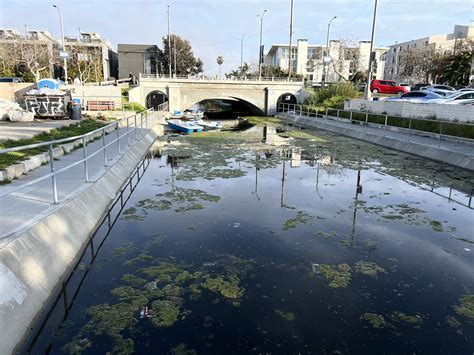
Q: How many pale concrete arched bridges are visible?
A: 1